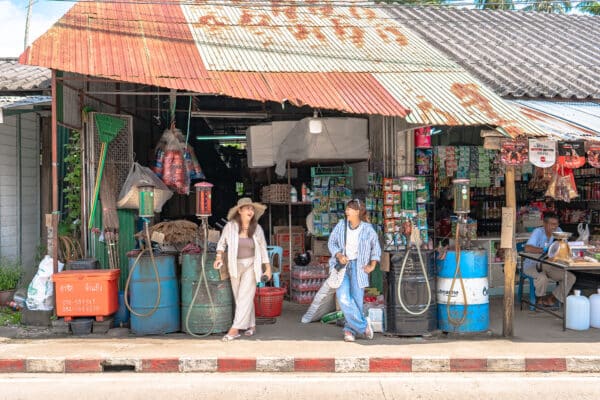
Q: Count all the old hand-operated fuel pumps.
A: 4